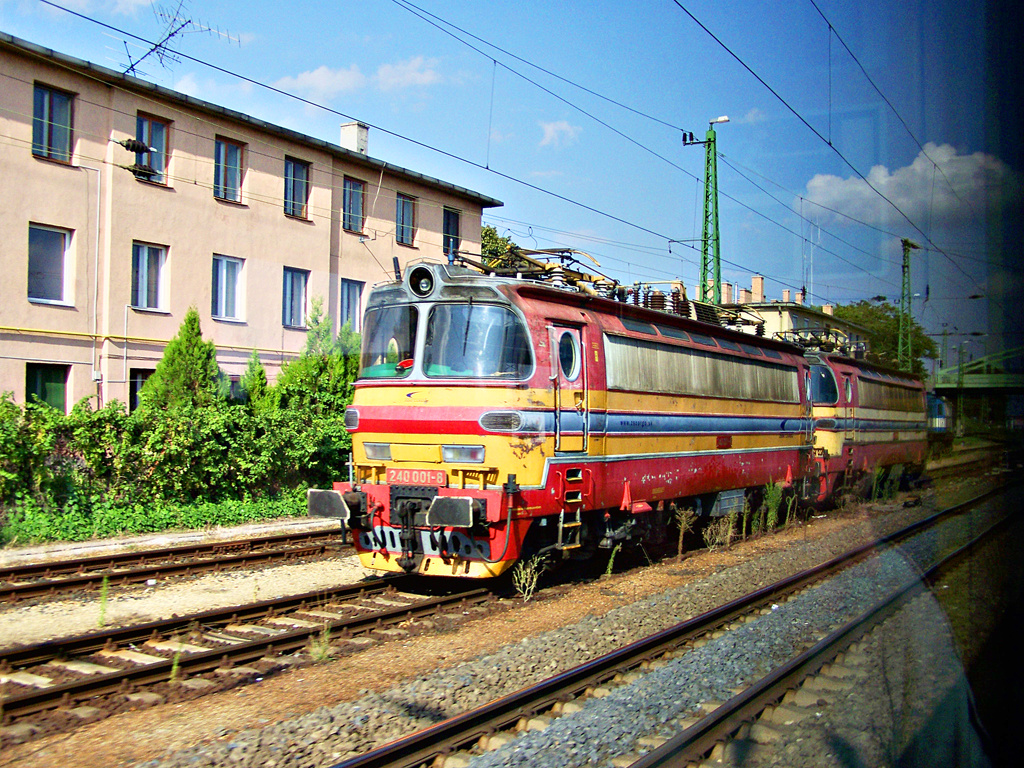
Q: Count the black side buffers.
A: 2